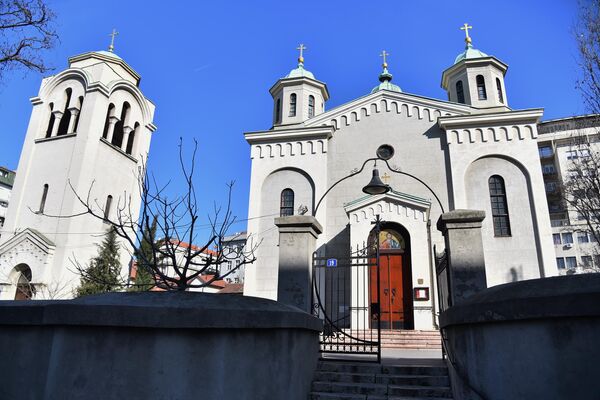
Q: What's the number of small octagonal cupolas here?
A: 2